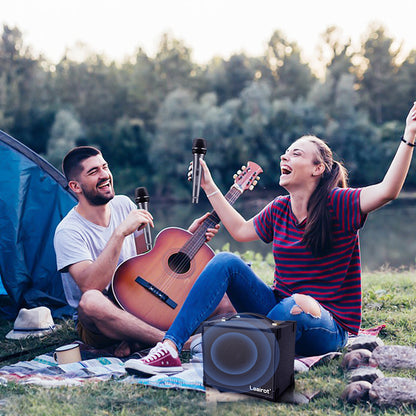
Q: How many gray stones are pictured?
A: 6